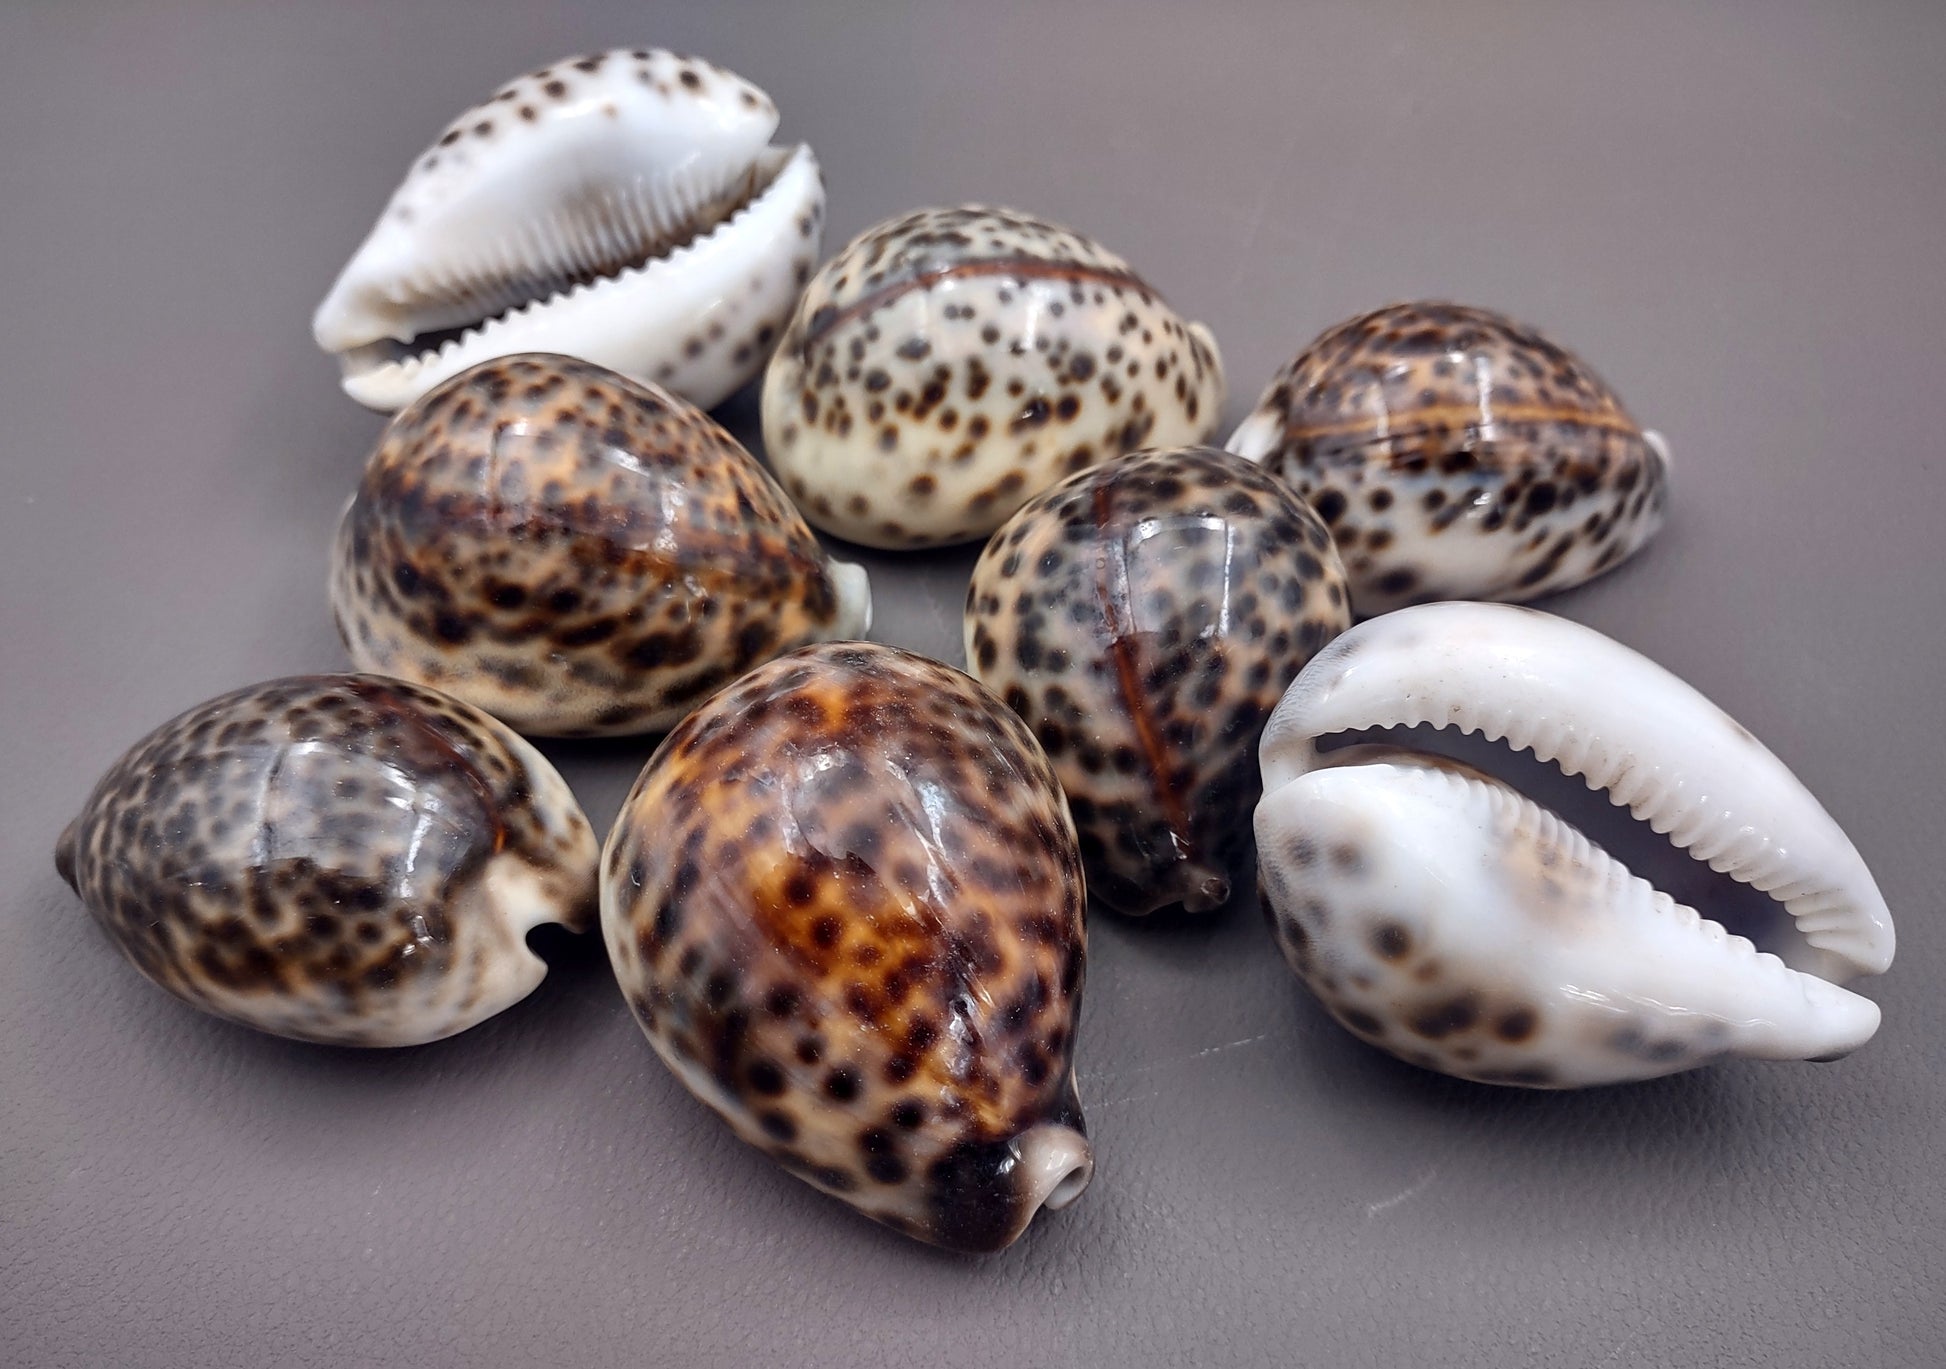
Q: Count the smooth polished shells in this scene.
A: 8